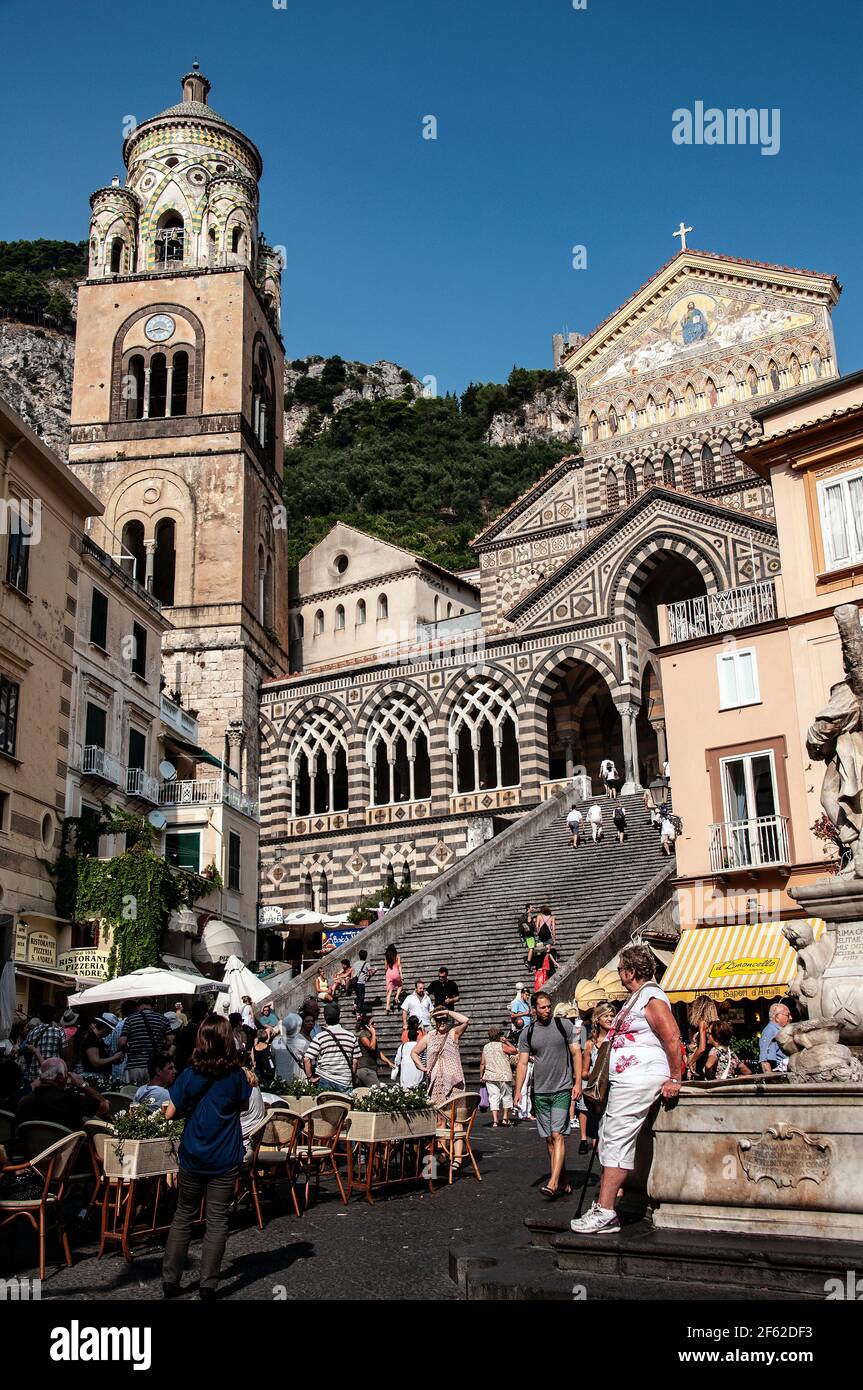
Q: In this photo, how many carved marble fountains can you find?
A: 1